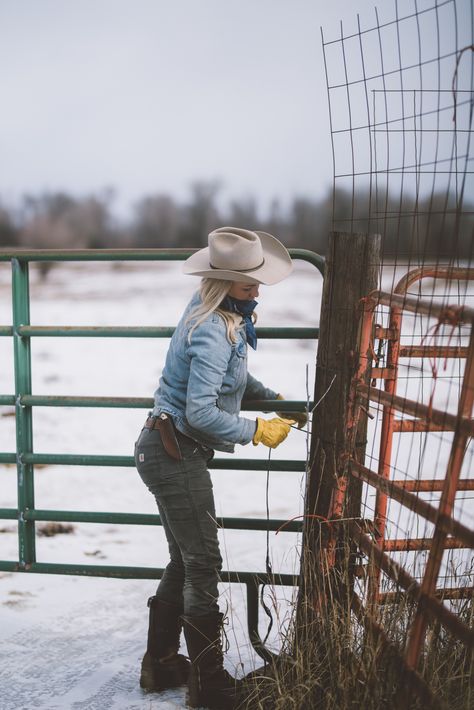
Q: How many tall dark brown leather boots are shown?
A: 2